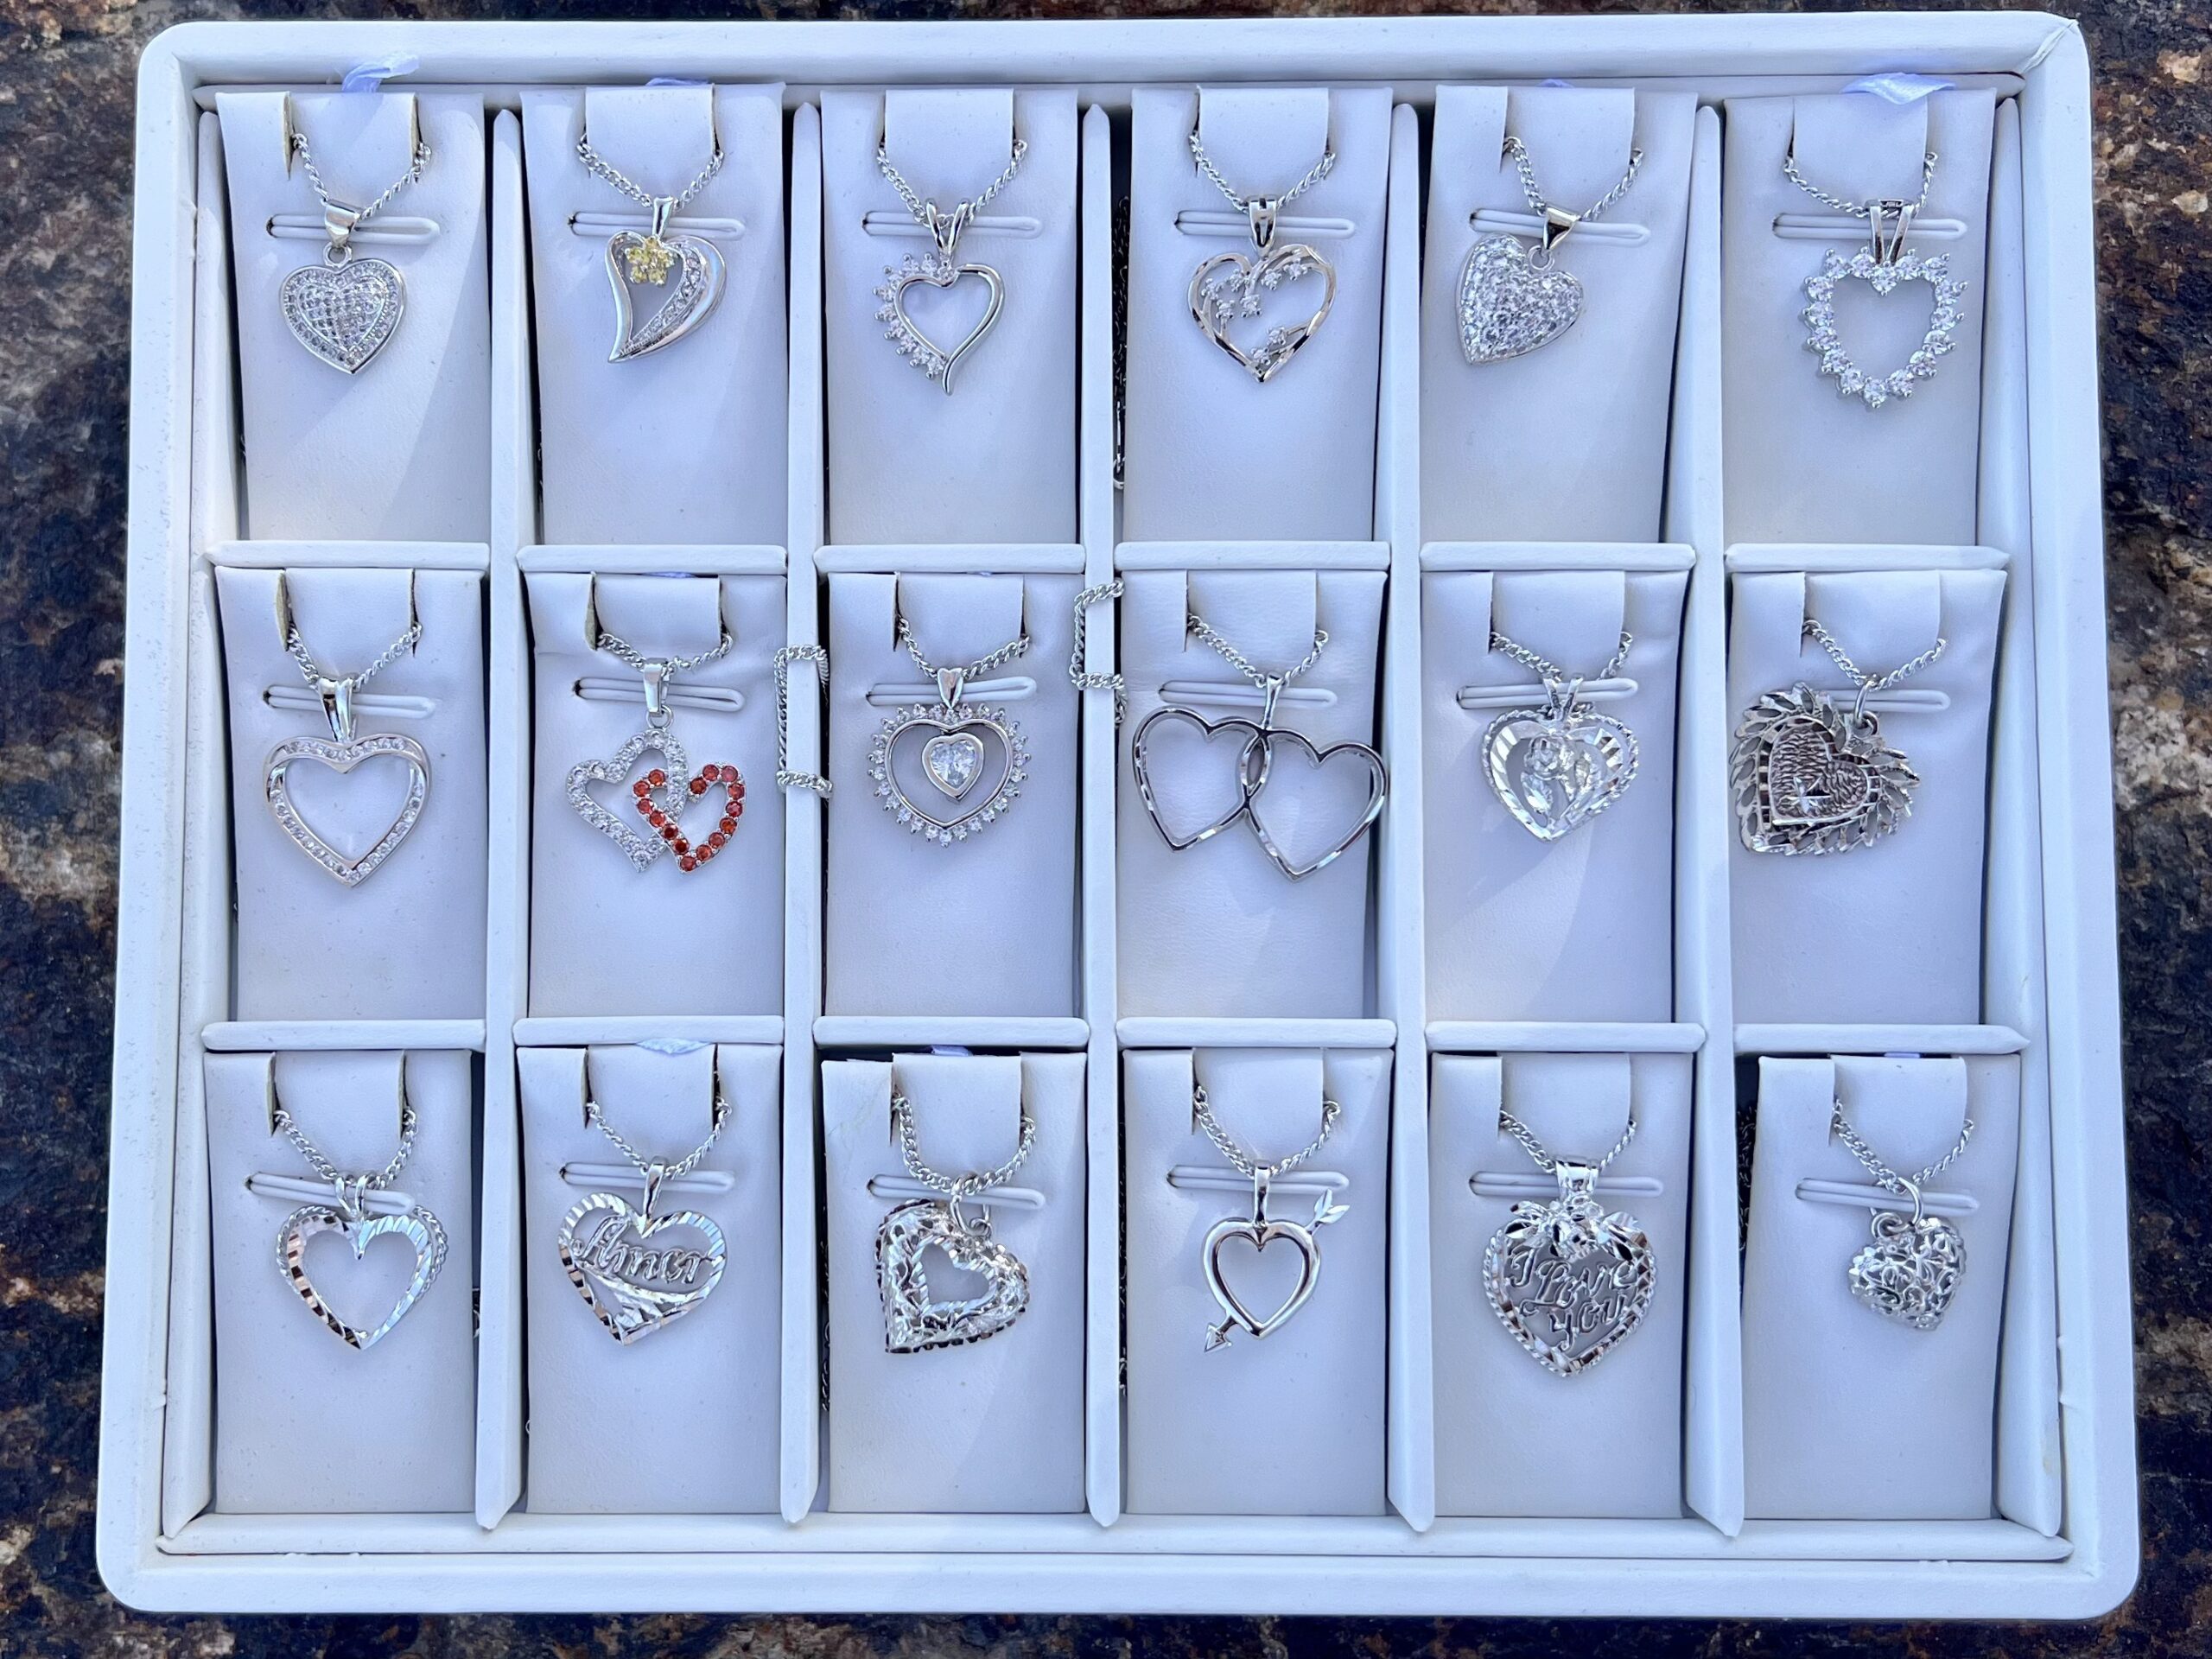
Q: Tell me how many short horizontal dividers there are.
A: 12